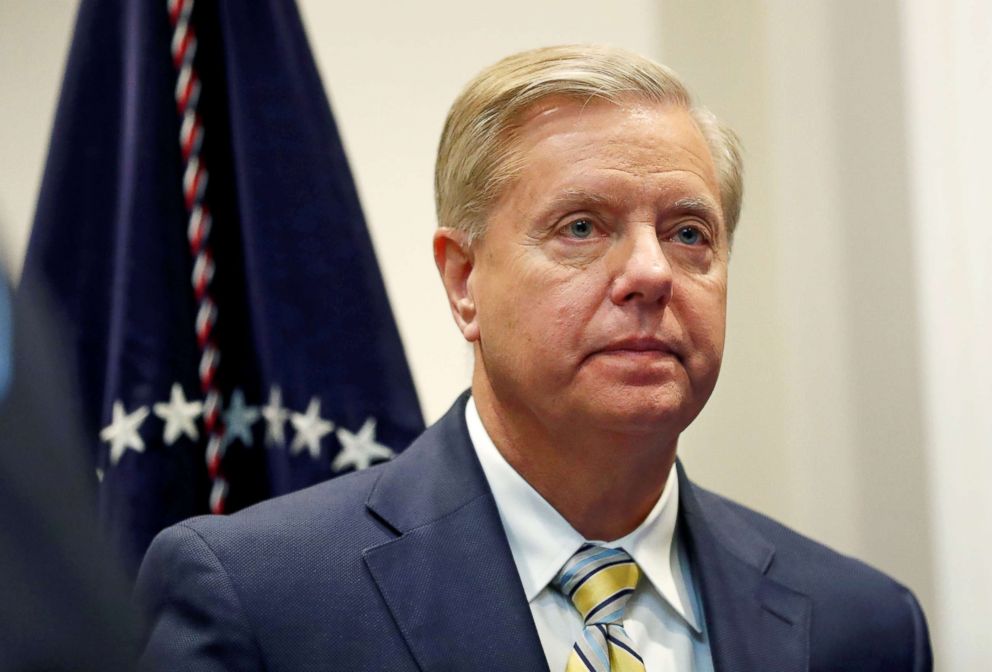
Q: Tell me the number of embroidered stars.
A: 6